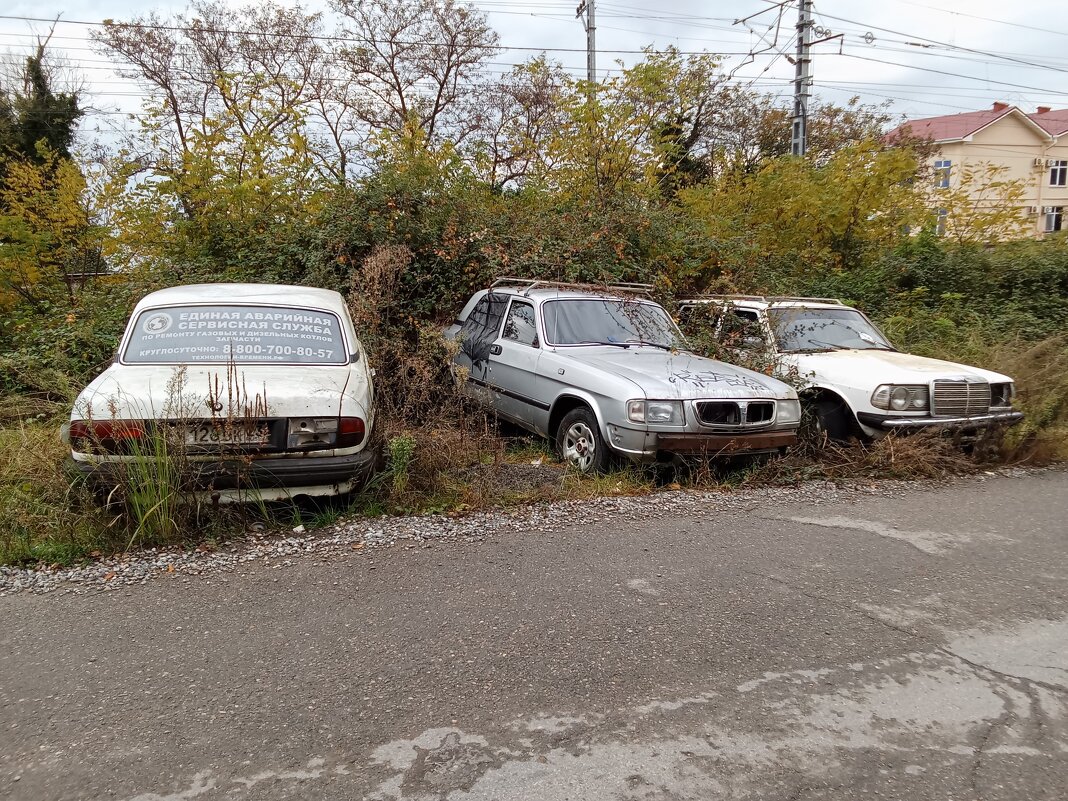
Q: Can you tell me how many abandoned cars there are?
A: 3